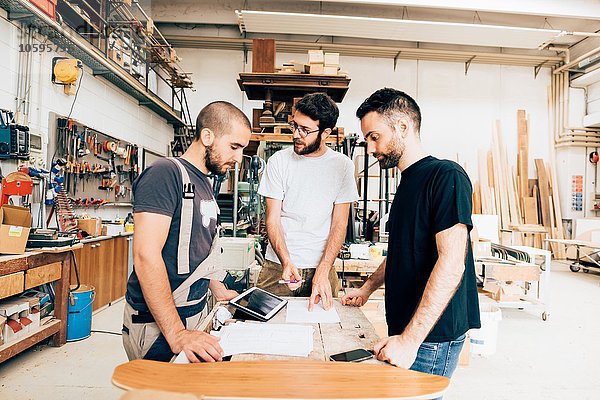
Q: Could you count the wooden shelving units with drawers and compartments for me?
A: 1